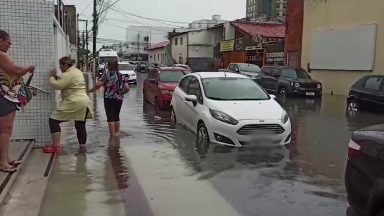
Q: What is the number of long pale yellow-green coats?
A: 1